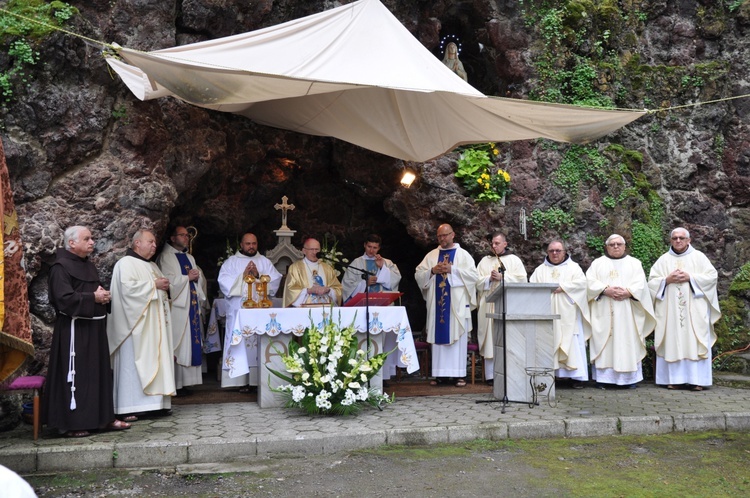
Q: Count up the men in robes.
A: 11